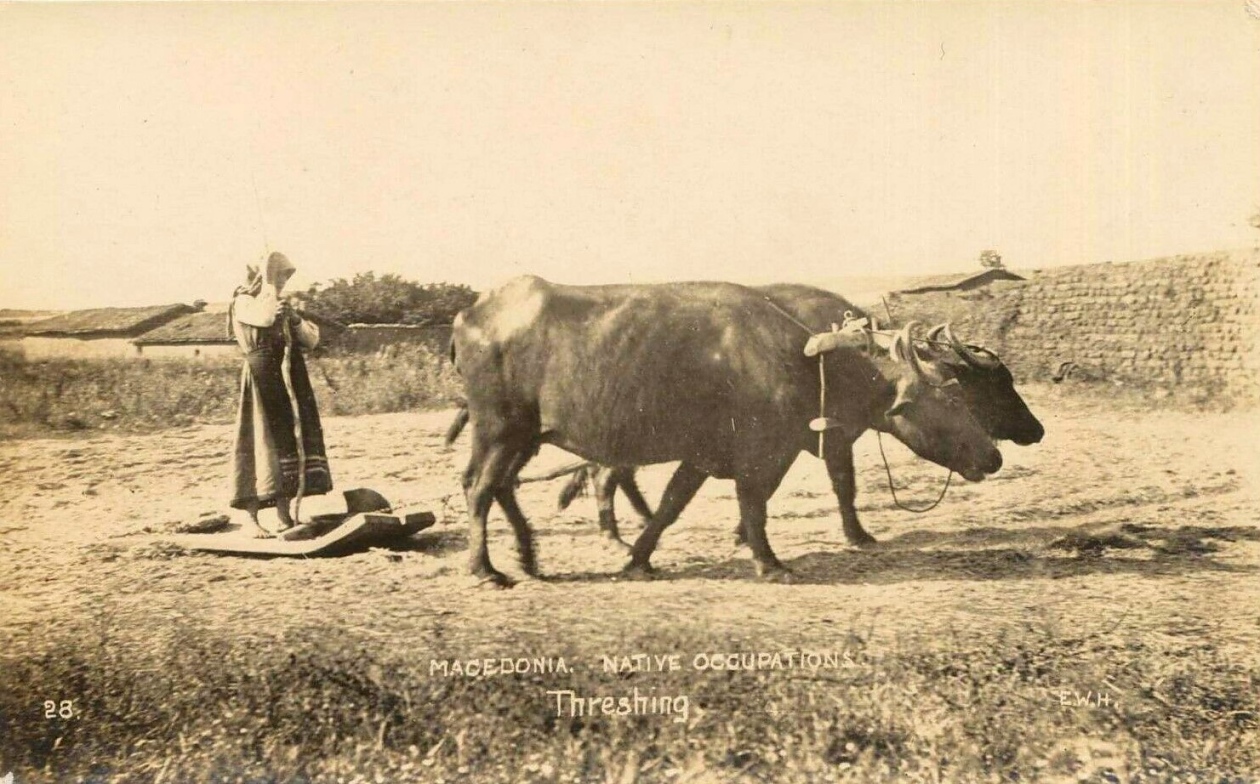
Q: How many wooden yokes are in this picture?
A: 1